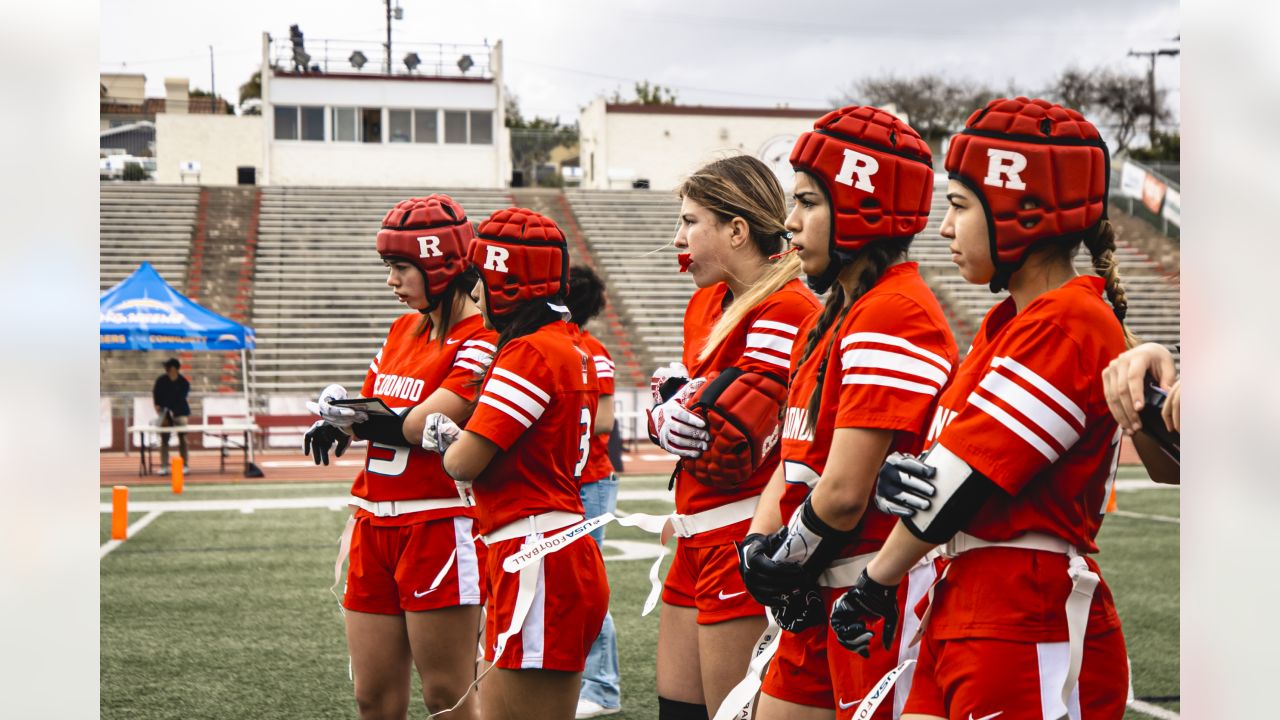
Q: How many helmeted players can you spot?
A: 4